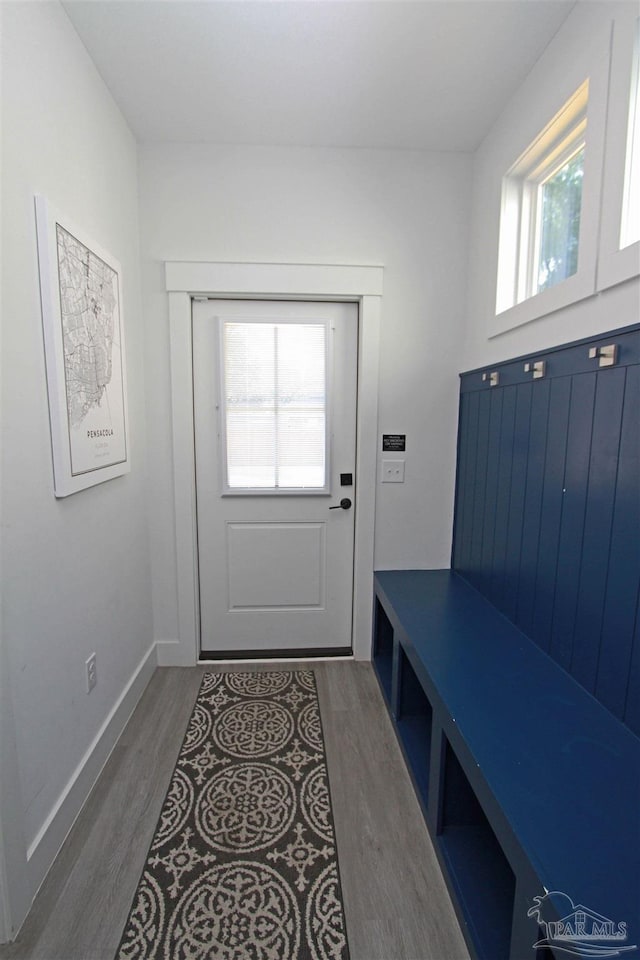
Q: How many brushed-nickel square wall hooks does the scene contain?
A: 3